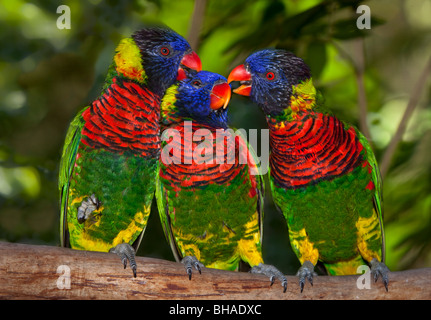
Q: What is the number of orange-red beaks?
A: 3